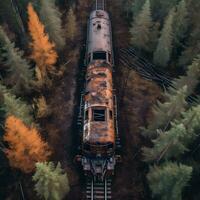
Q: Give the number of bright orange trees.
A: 2